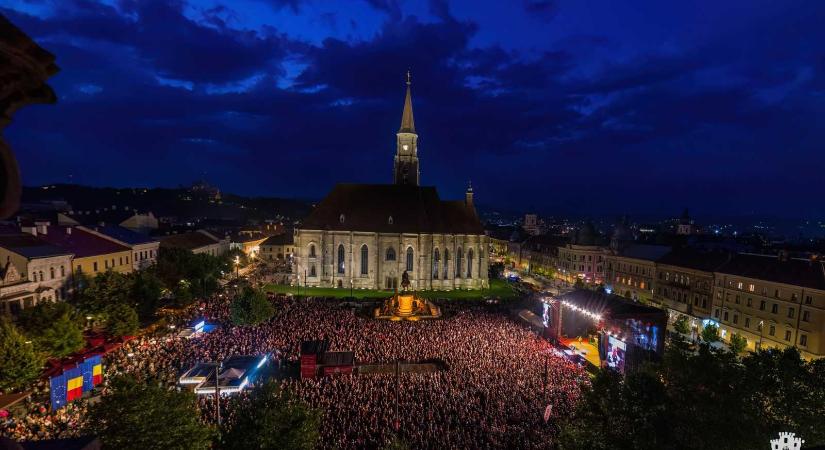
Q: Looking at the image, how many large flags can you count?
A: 4